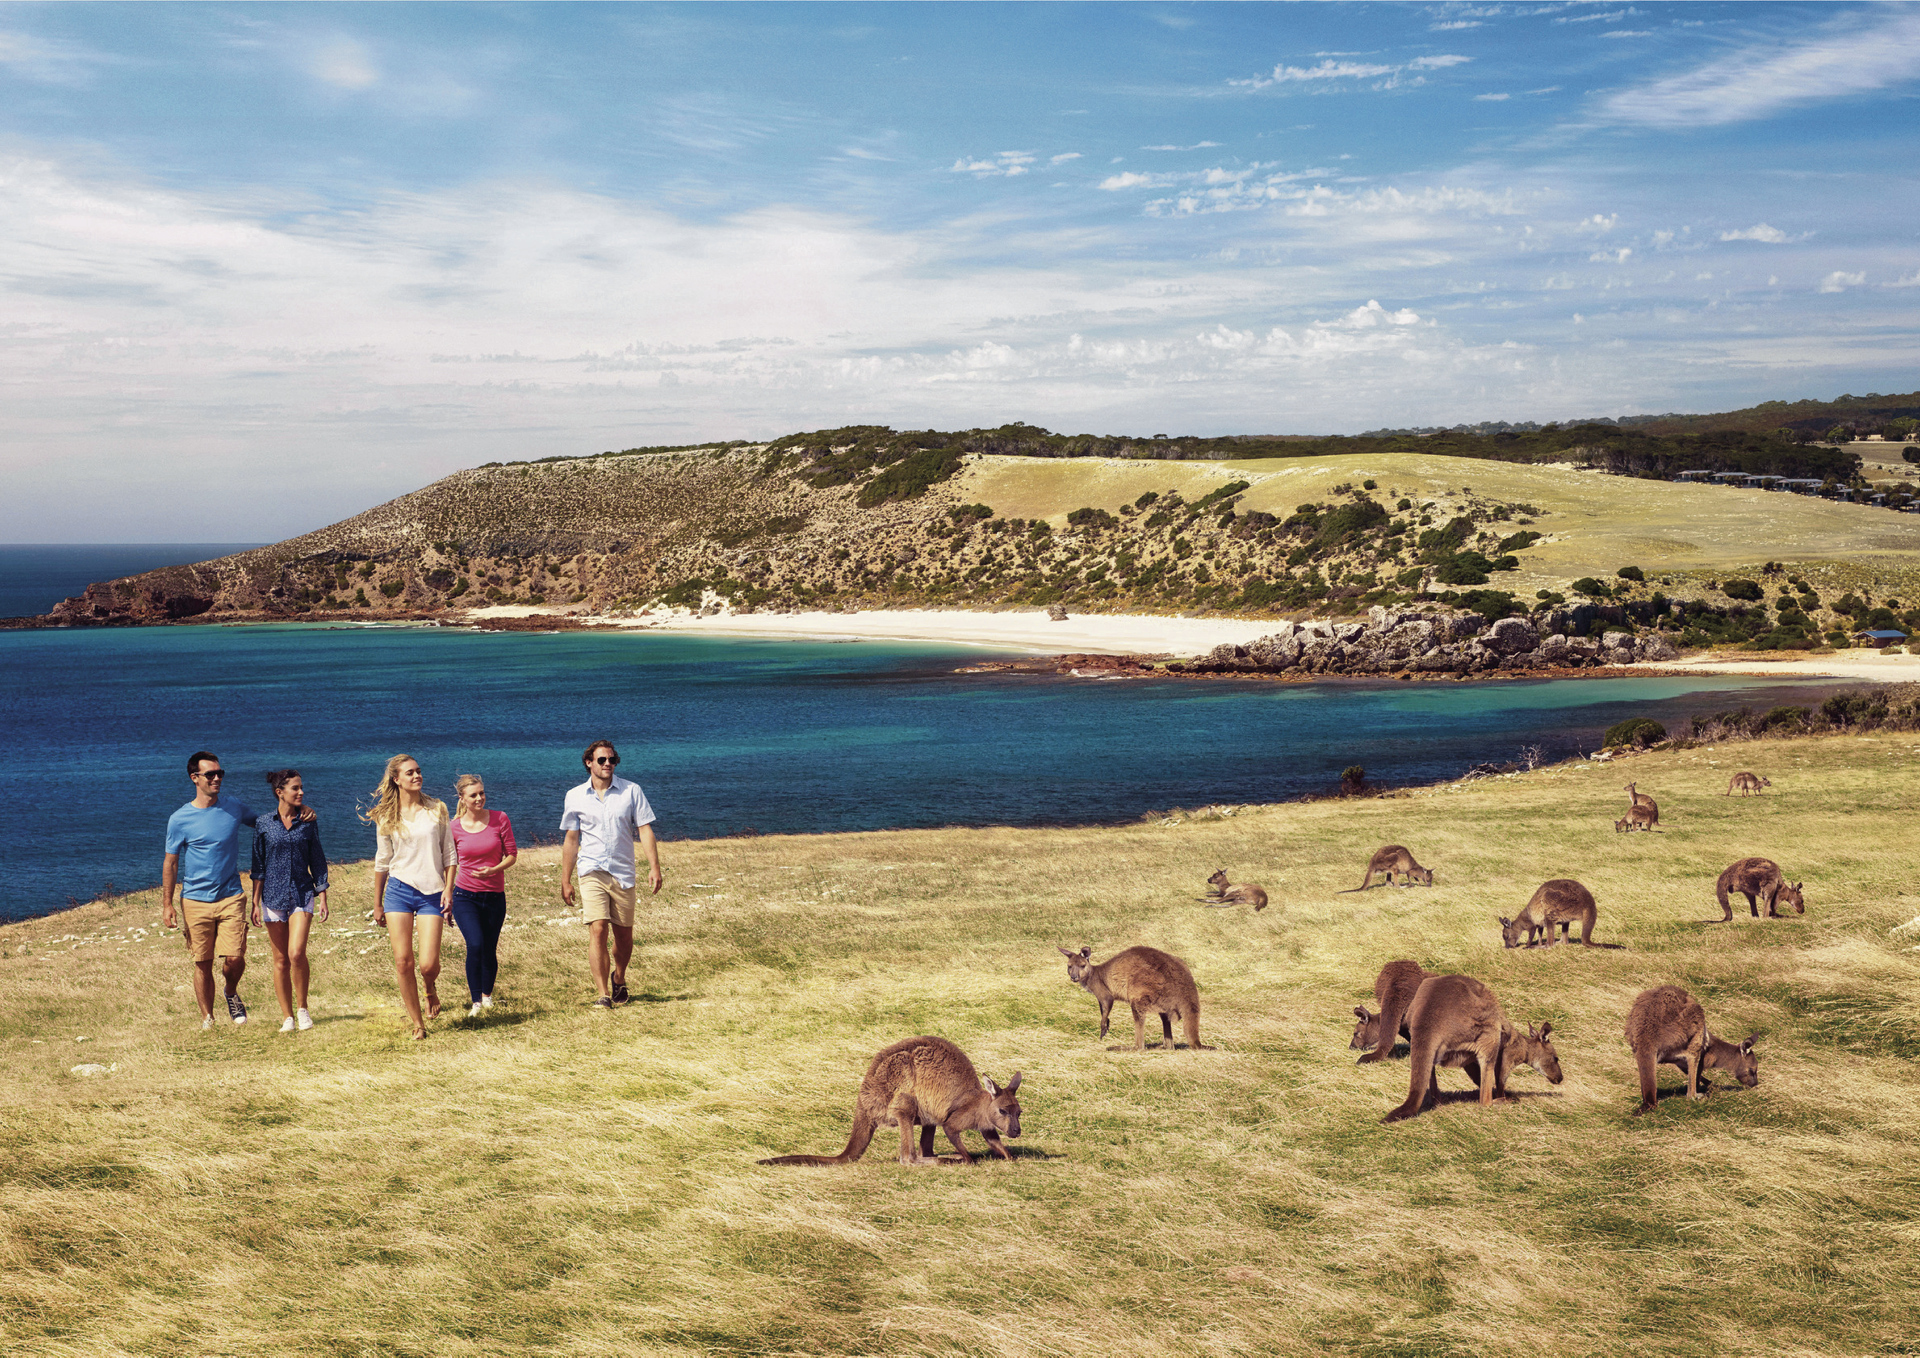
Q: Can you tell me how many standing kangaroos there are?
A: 11